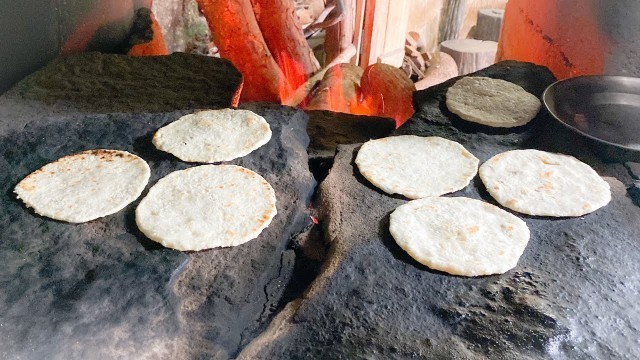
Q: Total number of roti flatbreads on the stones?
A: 7